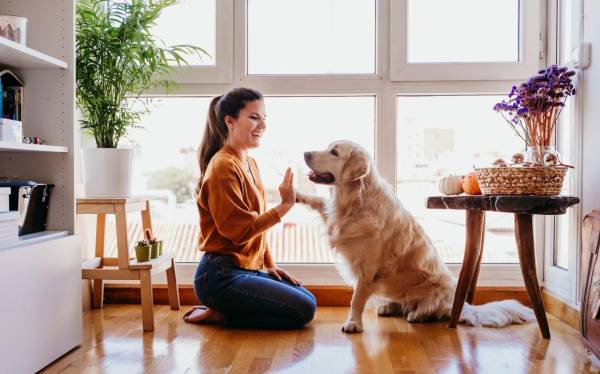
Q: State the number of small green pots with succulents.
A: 3